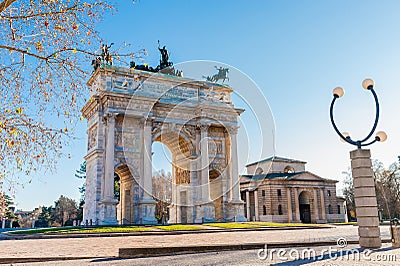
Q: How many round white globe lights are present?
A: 4